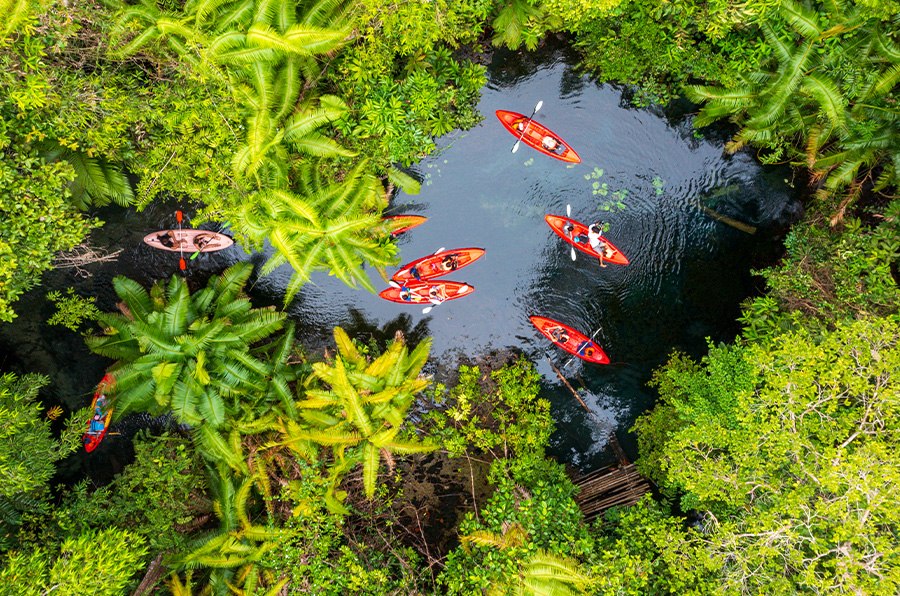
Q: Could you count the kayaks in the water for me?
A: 8